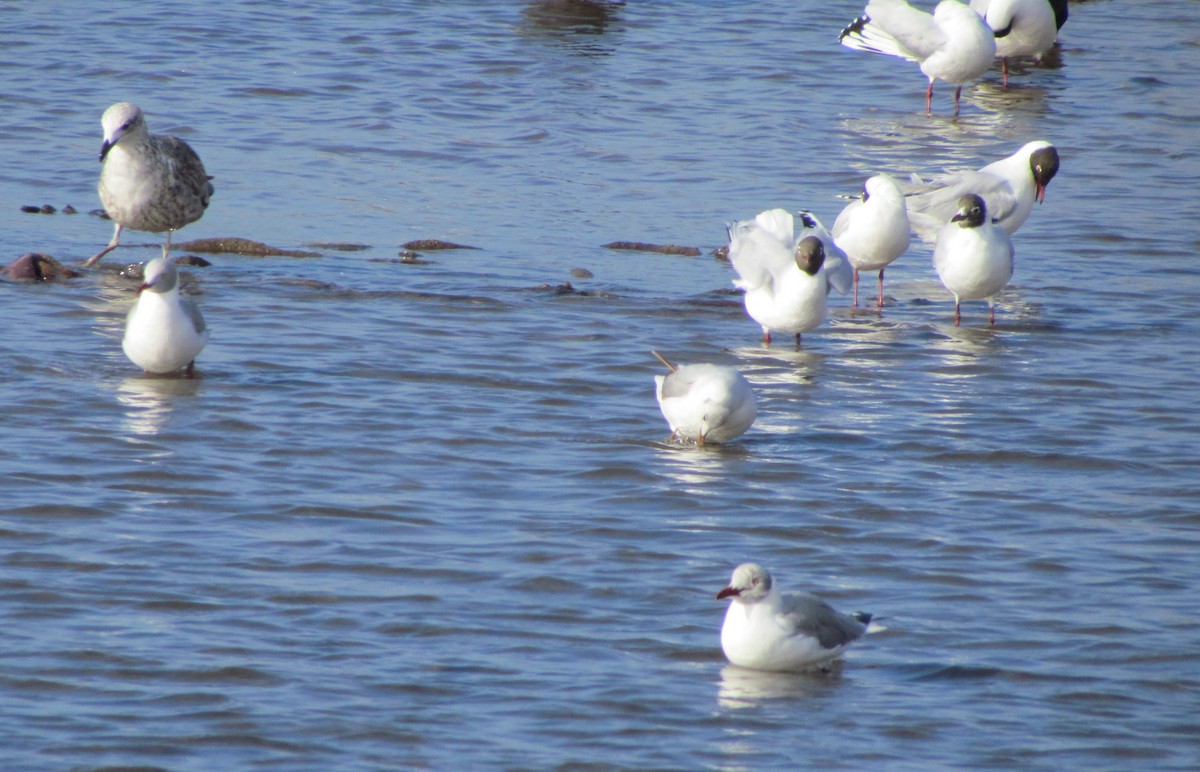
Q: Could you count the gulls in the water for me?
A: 10